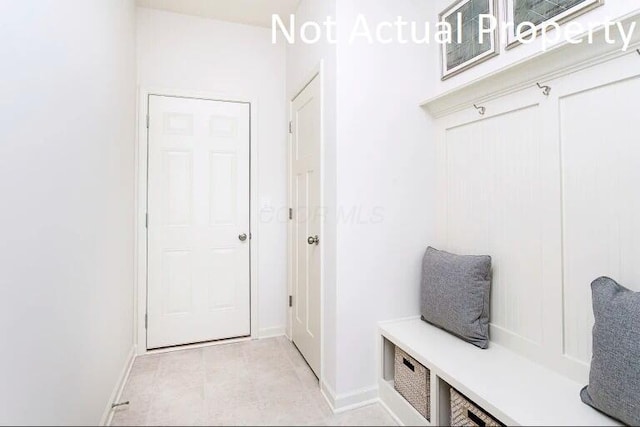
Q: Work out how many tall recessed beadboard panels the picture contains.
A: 2